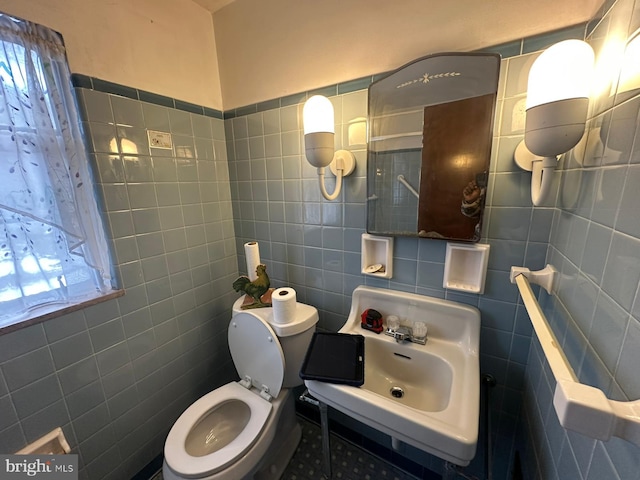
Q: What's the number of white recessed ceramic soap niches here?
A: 2